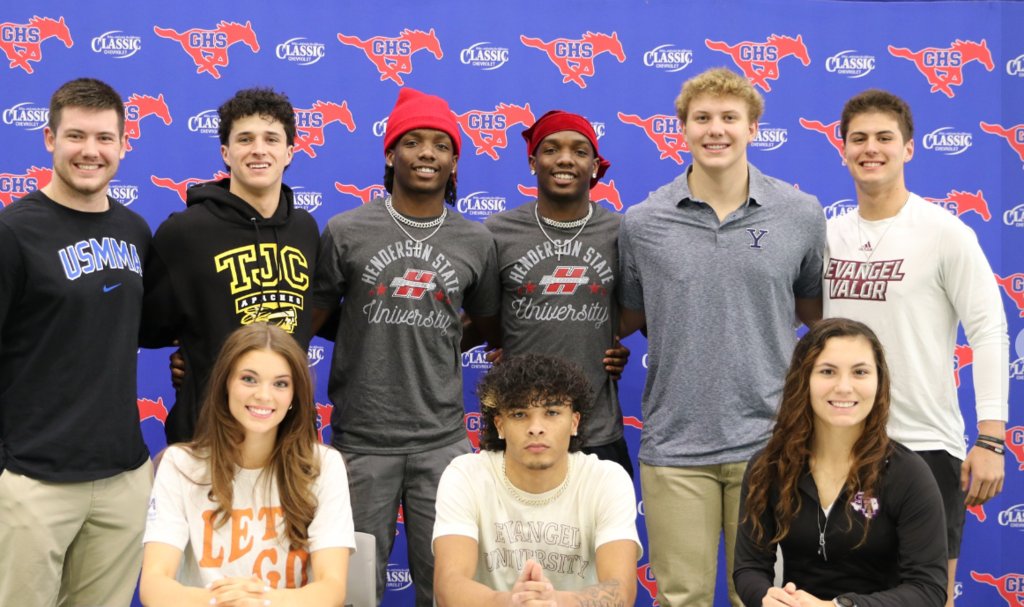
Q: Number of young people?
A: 9